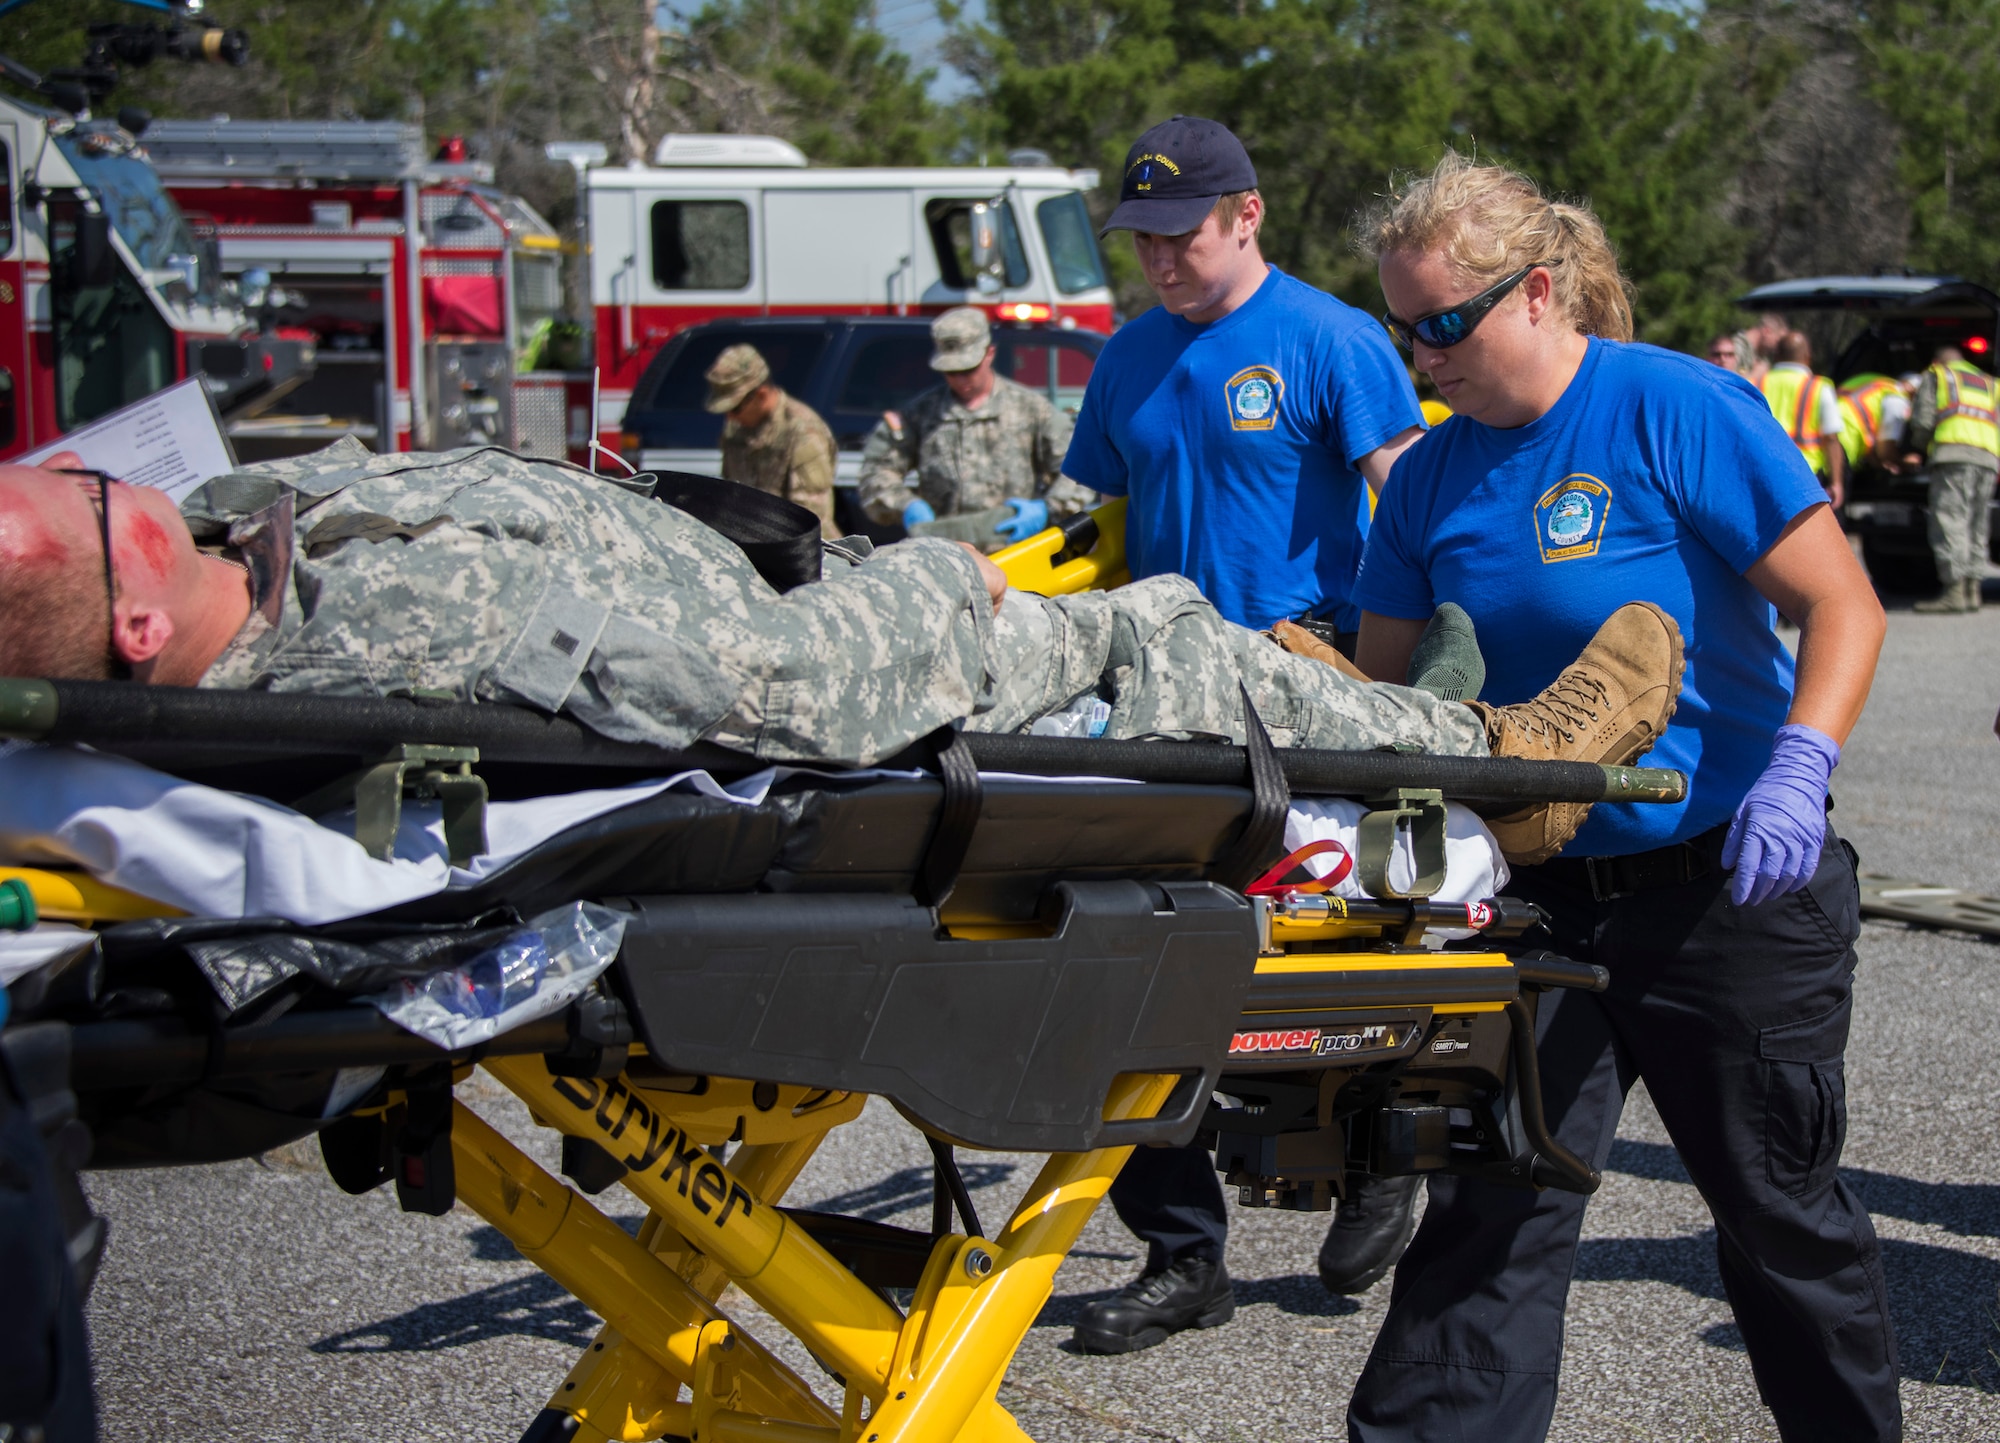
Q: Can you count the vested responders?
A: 3